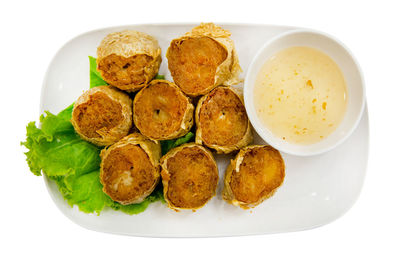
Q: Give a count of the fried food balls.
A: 8